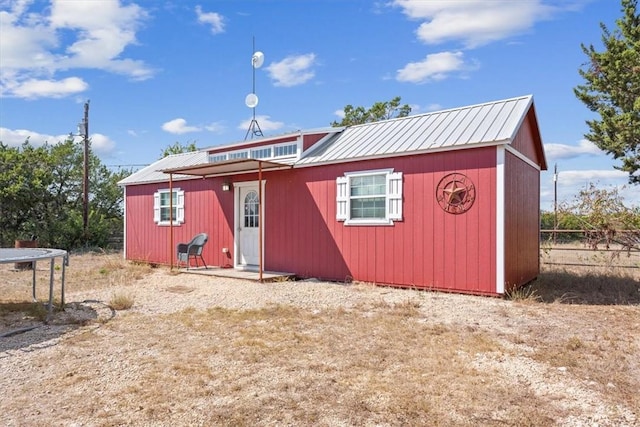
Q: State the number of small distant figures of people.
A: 0